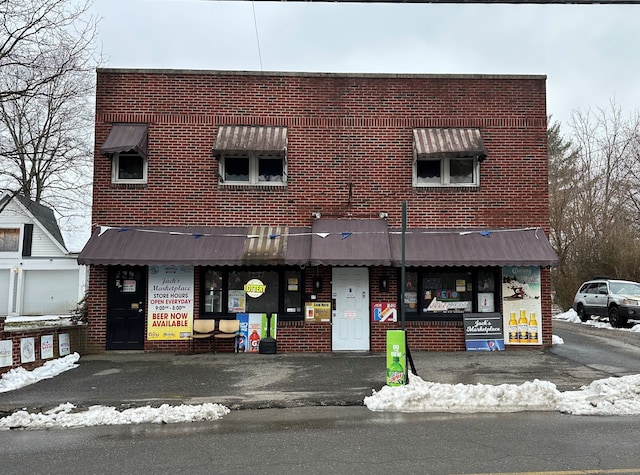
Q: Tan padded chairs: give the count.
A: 2